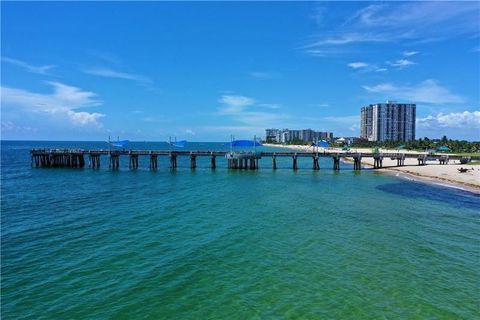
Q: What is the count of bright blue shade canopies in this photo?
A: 4